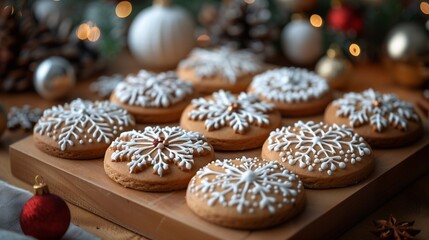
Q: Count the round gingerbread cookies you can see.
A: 9